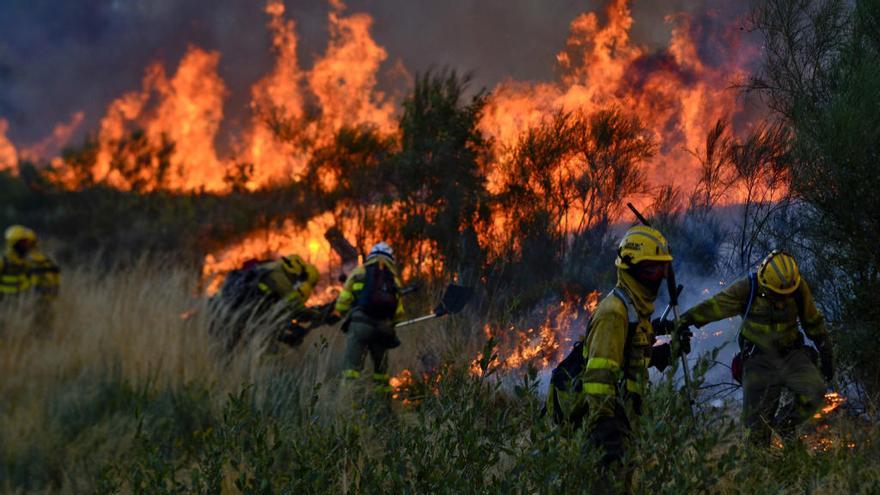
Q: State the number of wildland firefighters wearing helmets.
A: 5